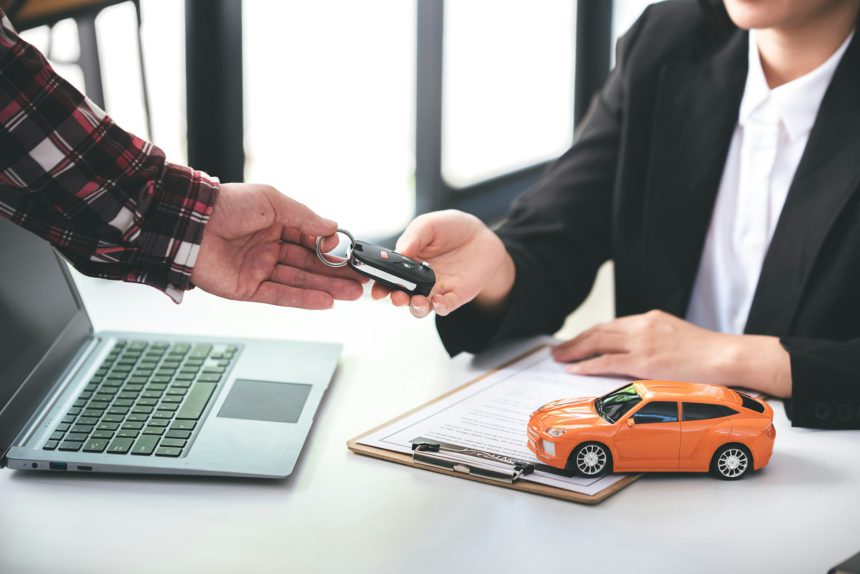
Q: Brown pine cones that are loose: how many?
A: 0